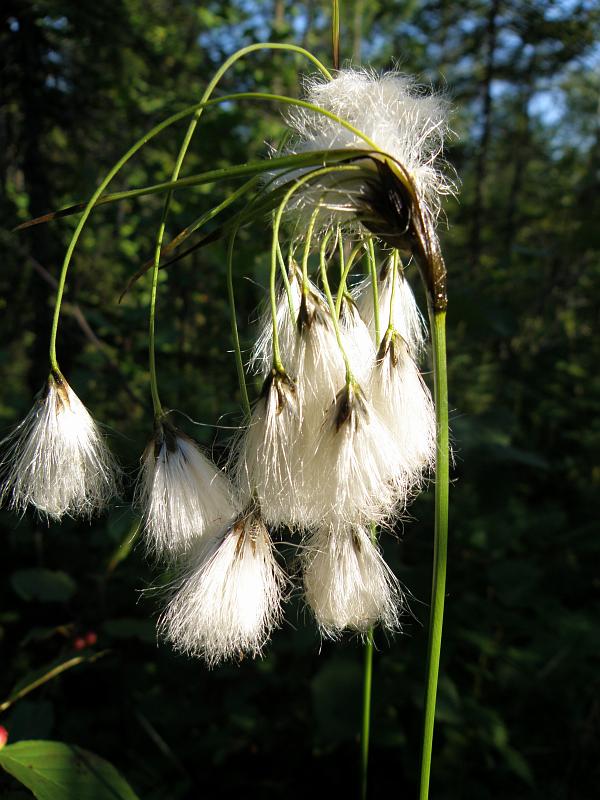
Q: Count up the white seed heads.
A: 12